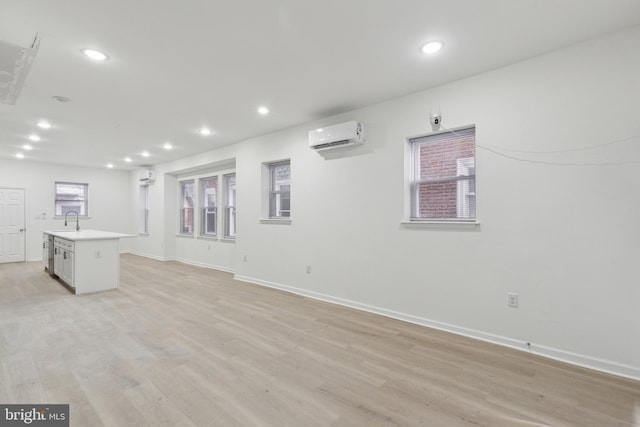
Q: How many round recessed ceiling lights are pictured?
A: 12